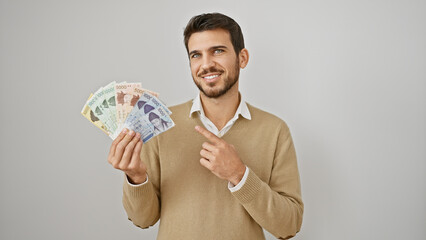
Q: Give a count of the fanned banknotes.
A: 9